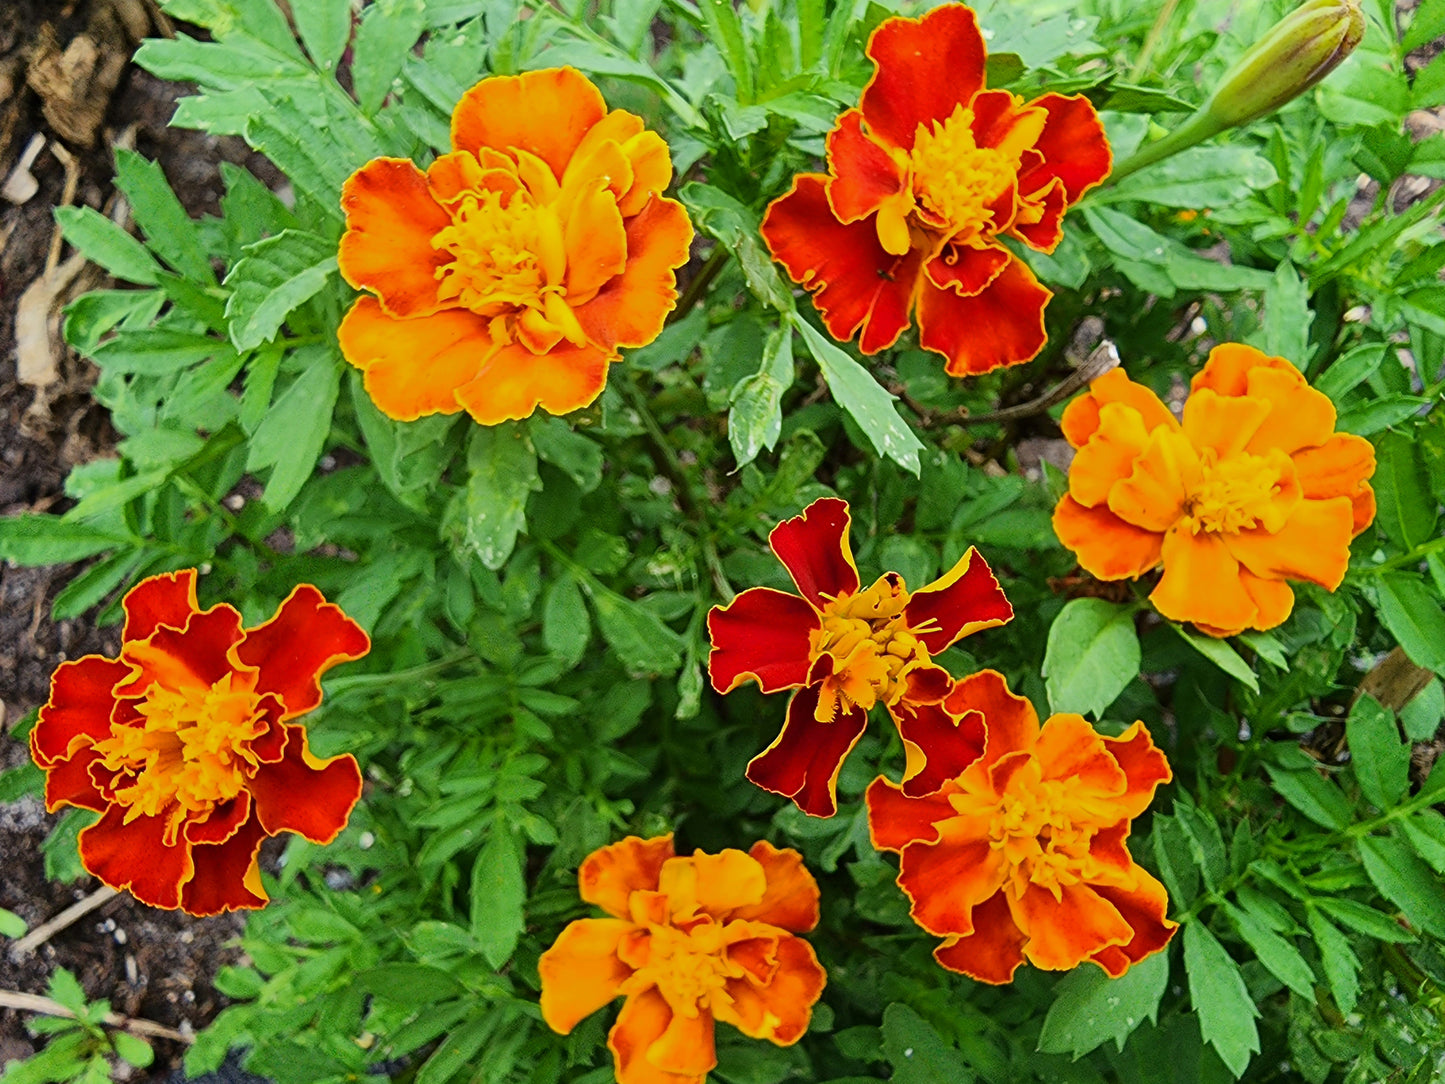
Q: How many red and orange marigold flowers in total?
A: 7